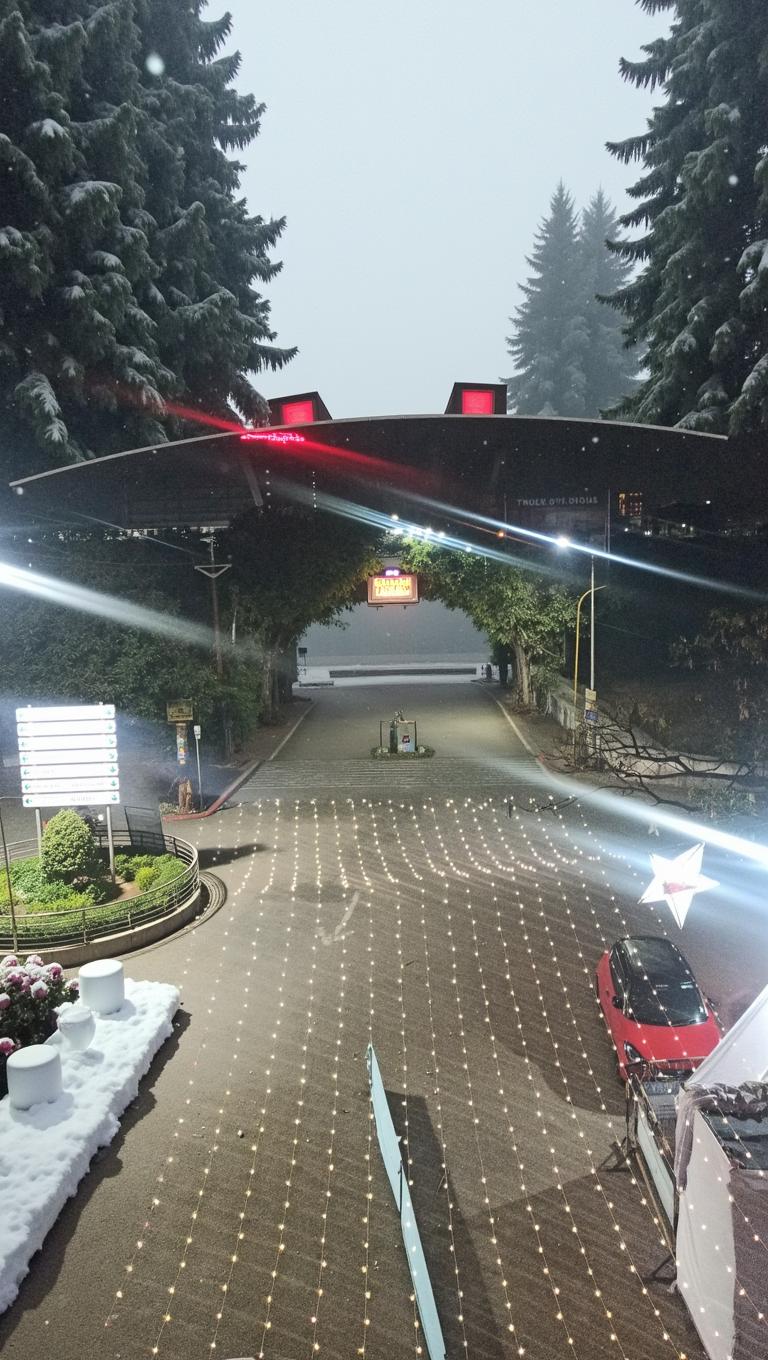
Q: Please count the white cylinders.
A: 2